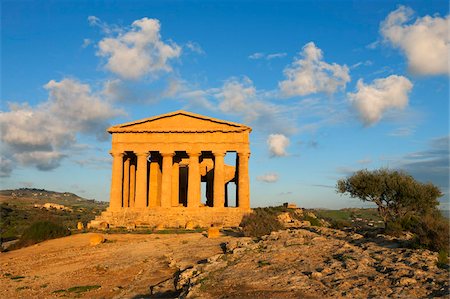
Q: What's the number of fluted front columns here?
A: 6